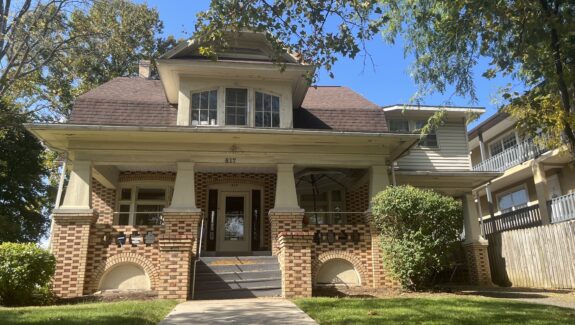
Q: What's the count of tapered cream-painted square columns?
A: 5